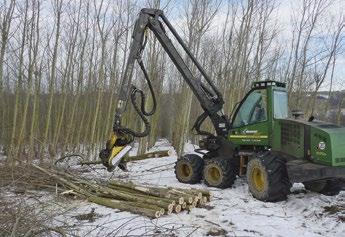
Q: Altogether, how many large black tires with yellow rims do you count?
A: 3